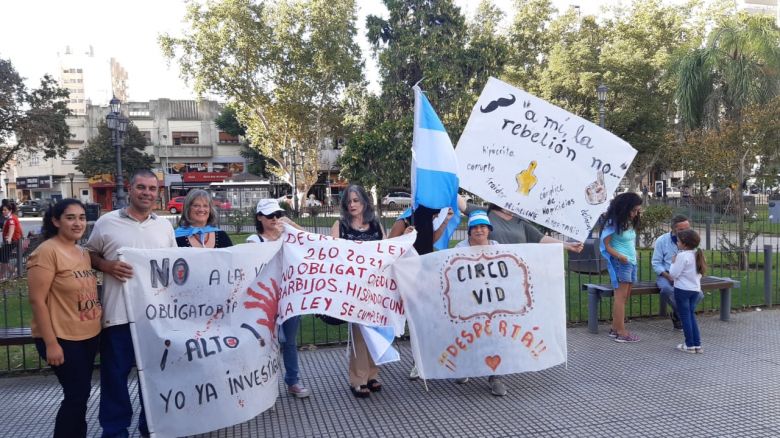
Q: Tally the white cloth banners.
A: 3